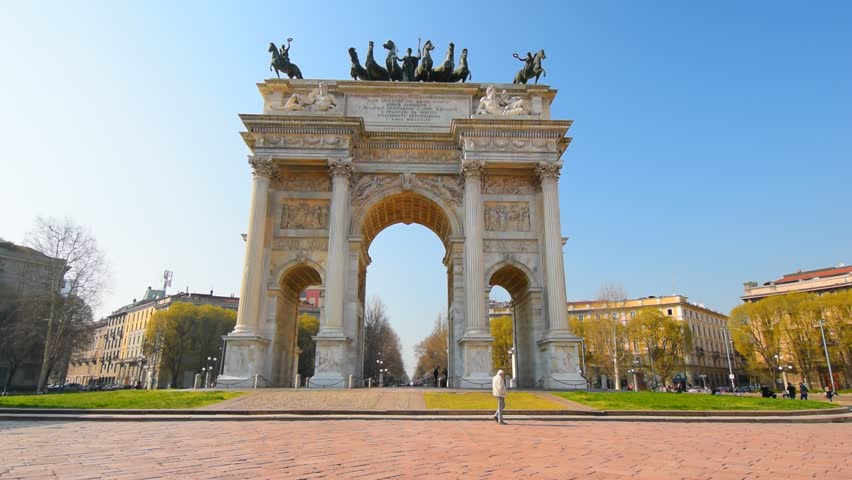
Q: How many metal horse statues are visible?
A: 8